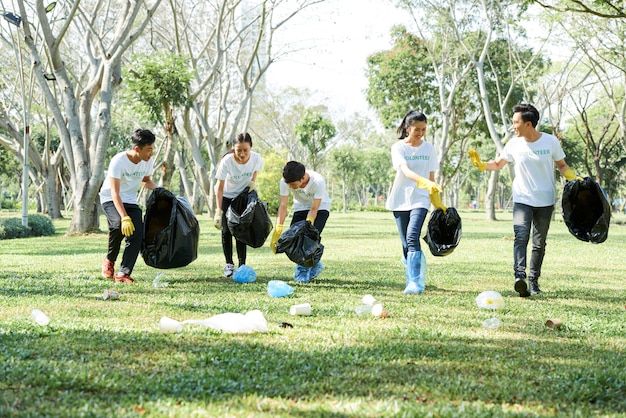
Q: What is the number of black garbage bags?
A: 5